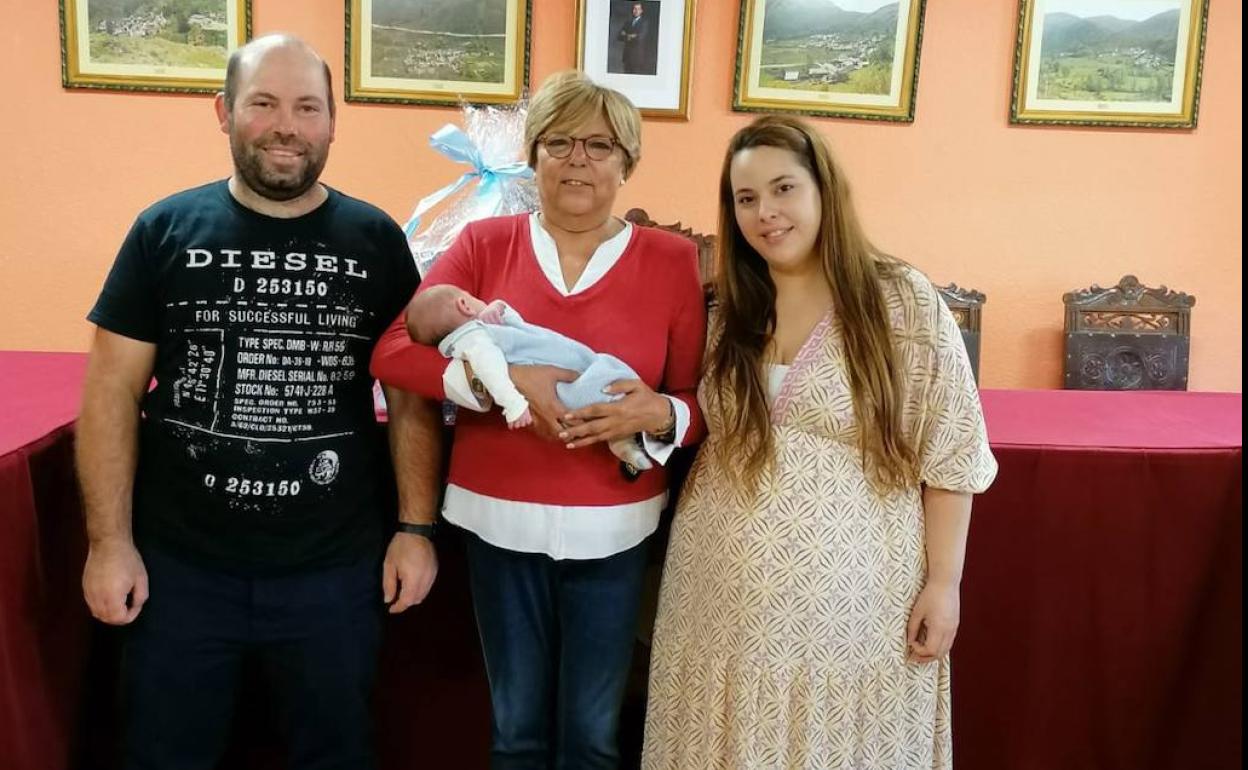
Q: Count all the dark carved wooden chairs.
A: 3